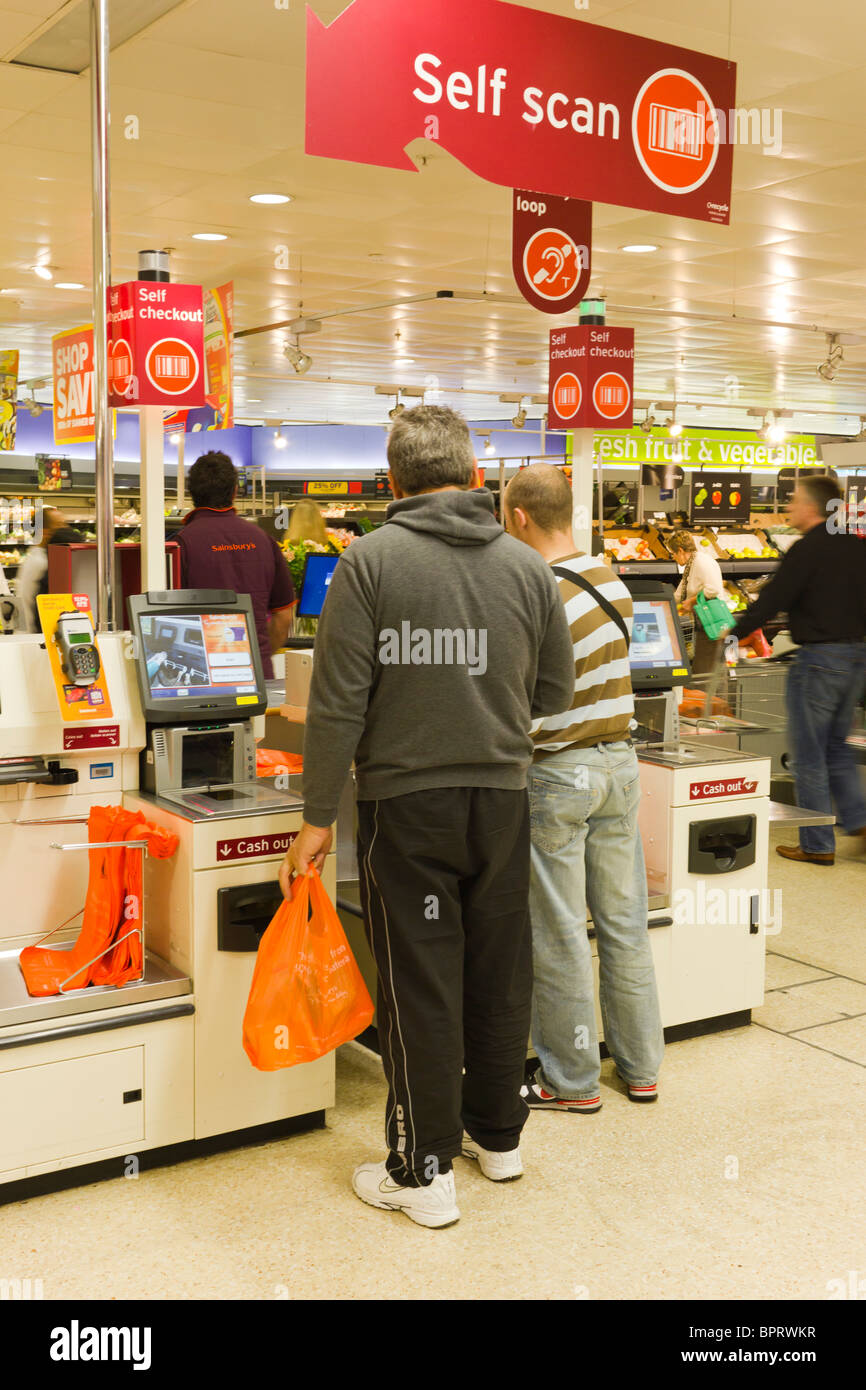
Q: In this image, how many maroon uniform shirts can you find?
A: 1